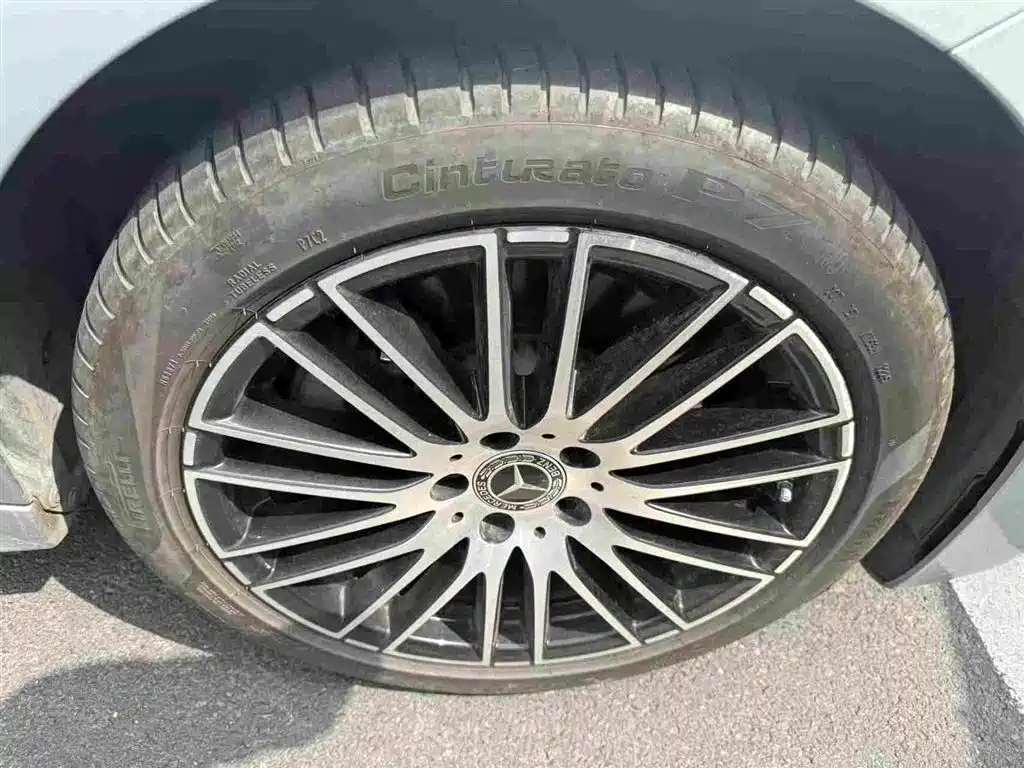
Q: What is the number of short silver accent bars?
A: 10